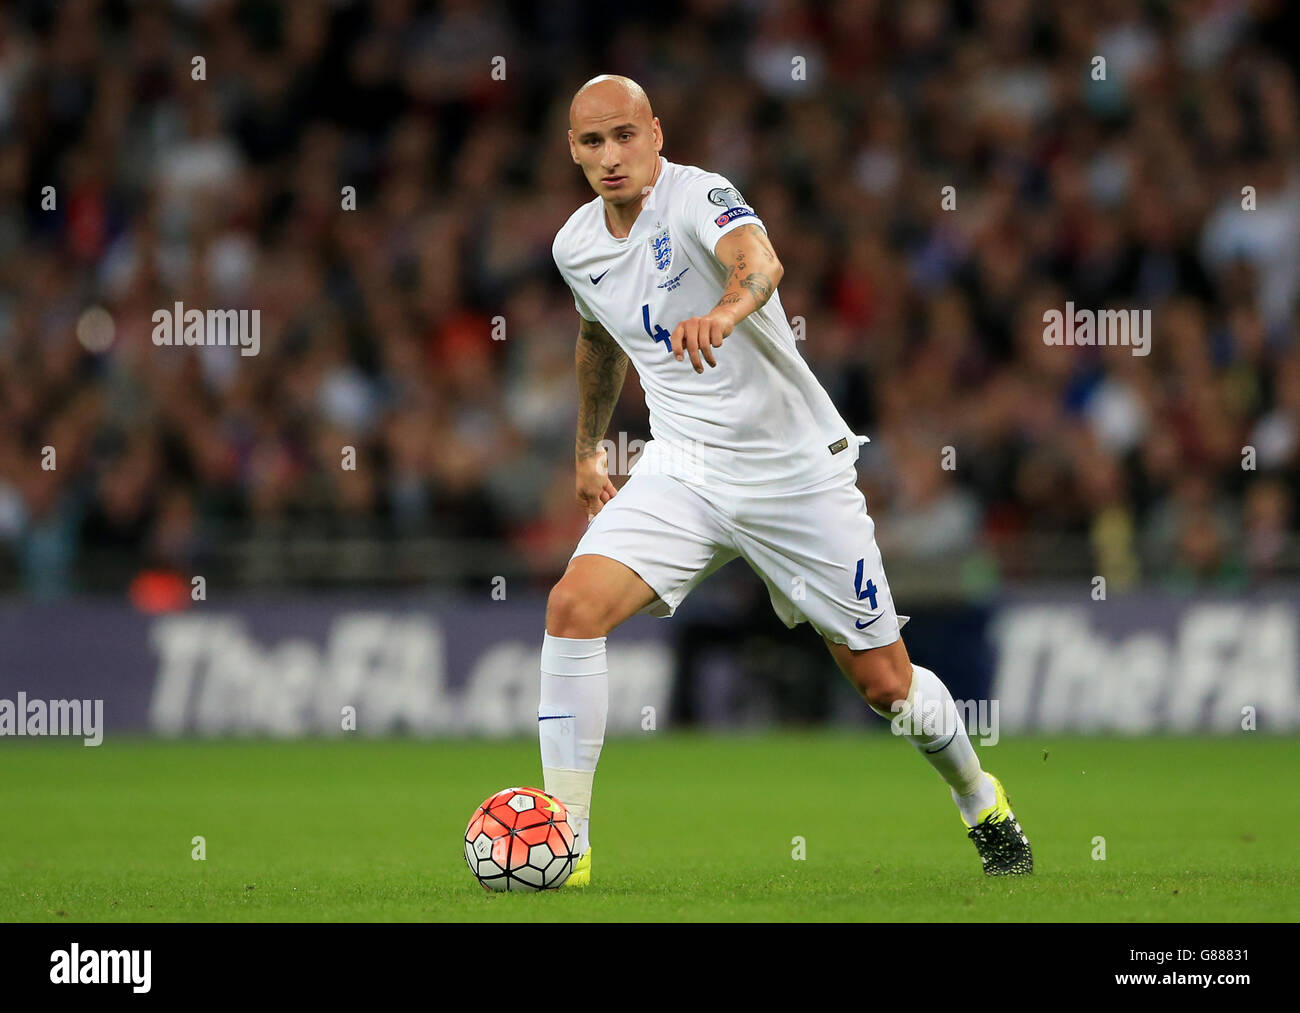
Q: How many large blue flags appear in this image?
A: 0